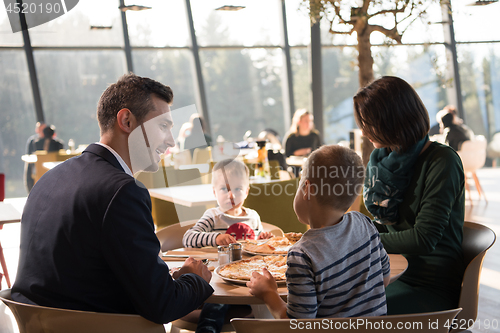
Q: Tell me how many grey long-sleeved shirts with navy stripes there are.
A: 1